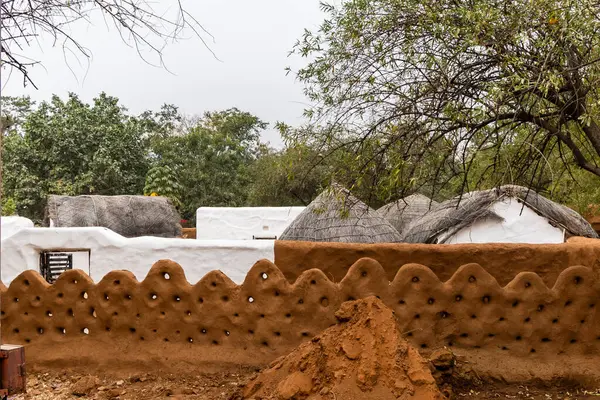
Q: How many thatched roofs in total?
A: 4